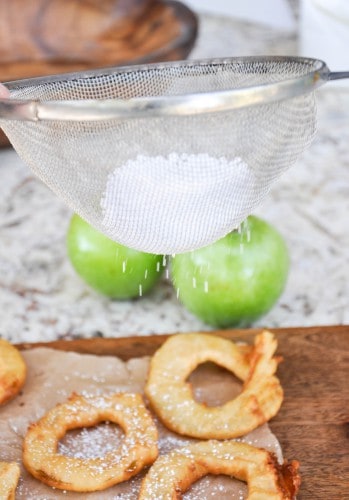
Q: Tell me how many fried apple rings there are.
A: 5